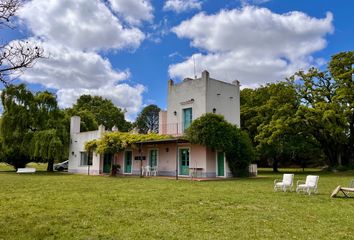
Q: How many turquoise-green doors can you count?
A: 6